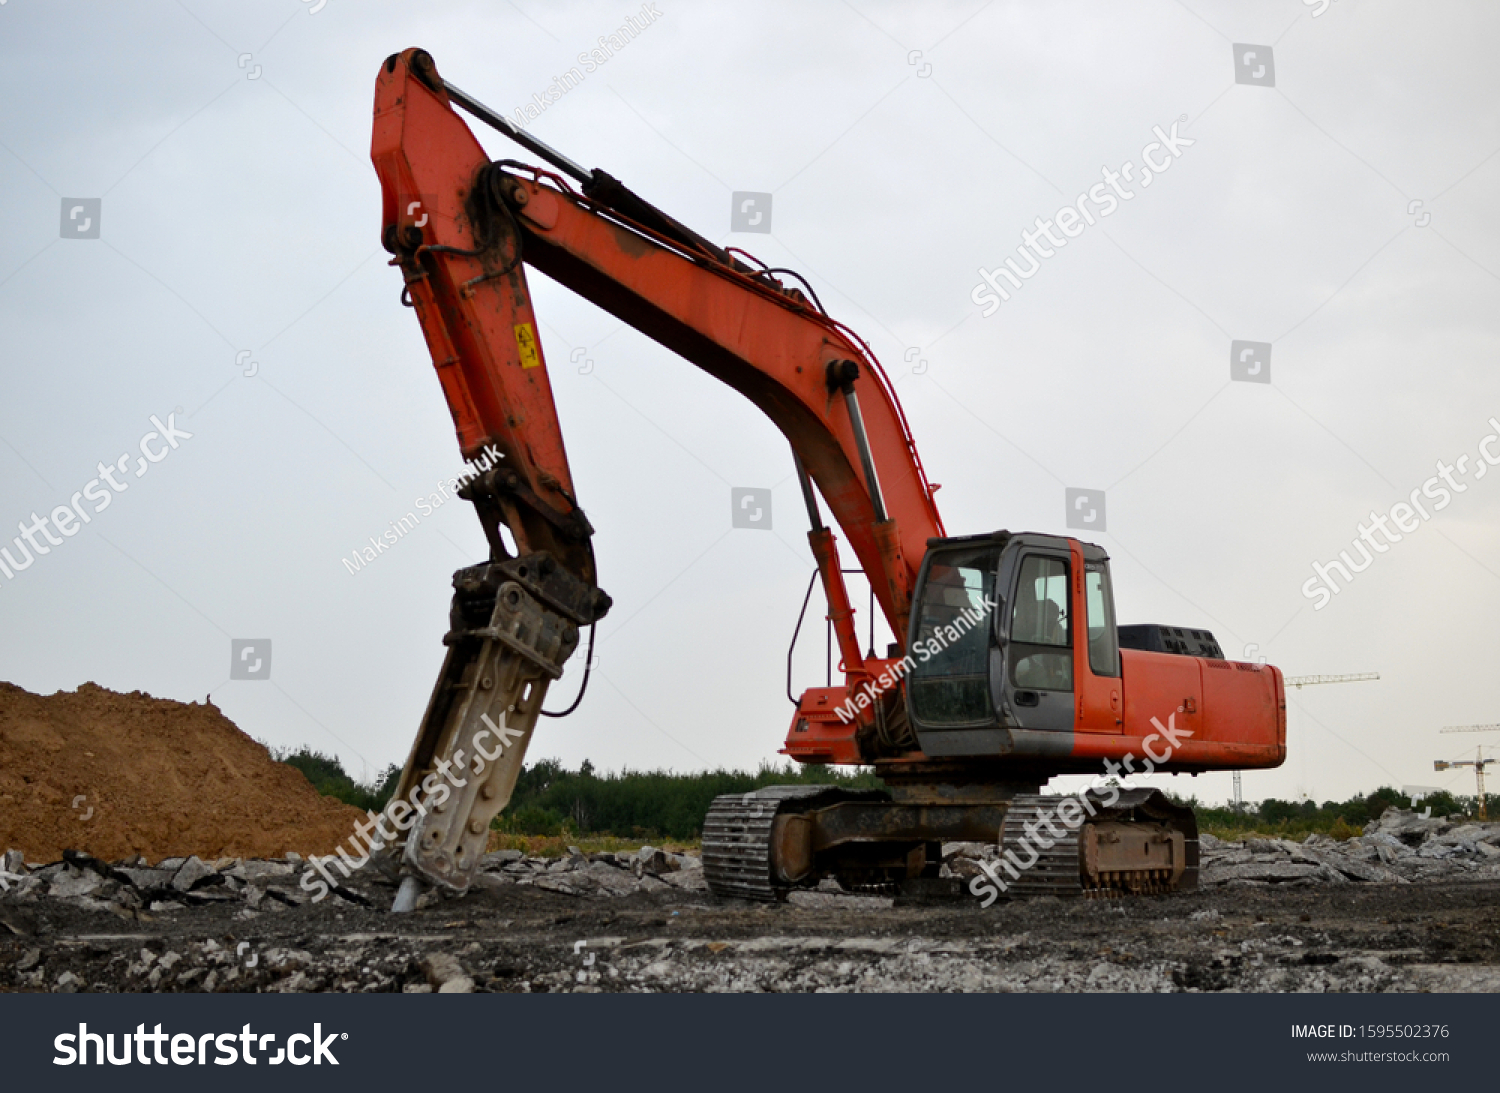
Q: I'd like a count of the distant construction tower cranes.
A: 3